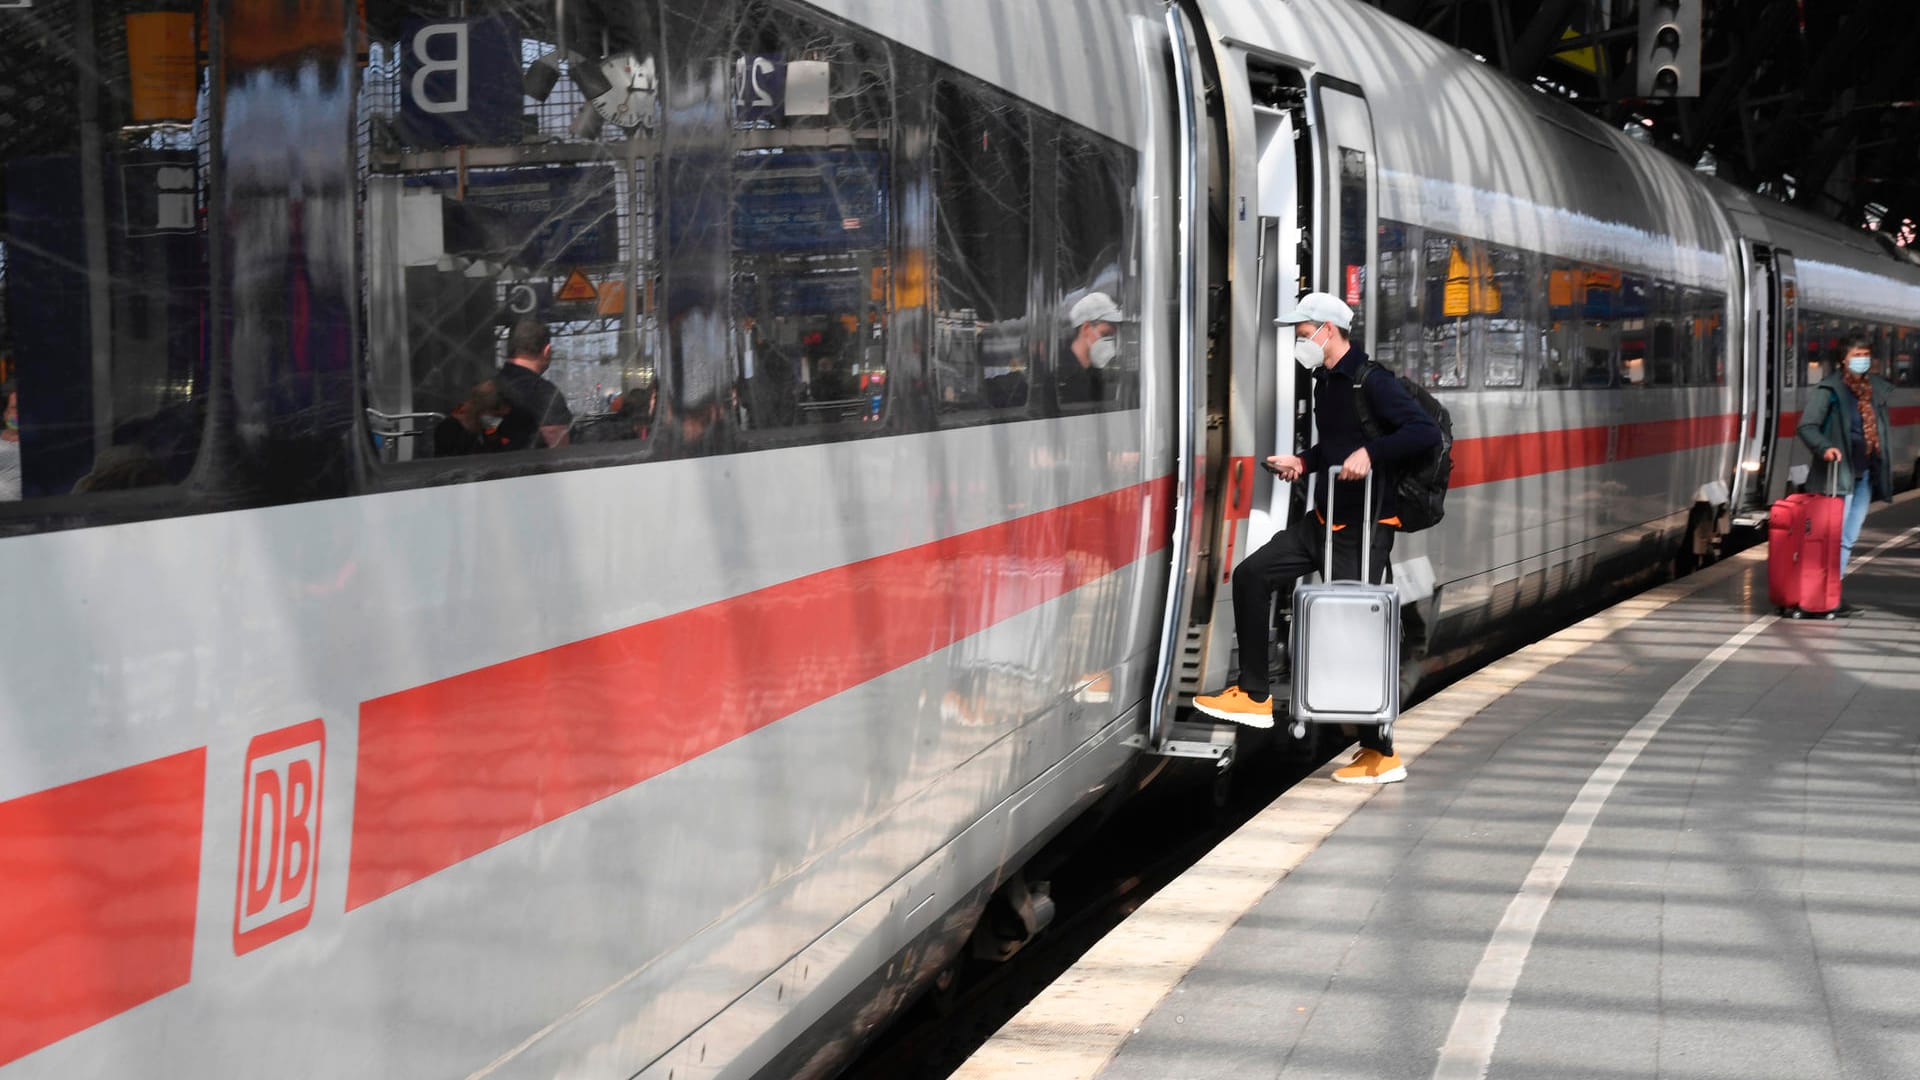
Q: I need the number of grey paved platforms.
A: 1